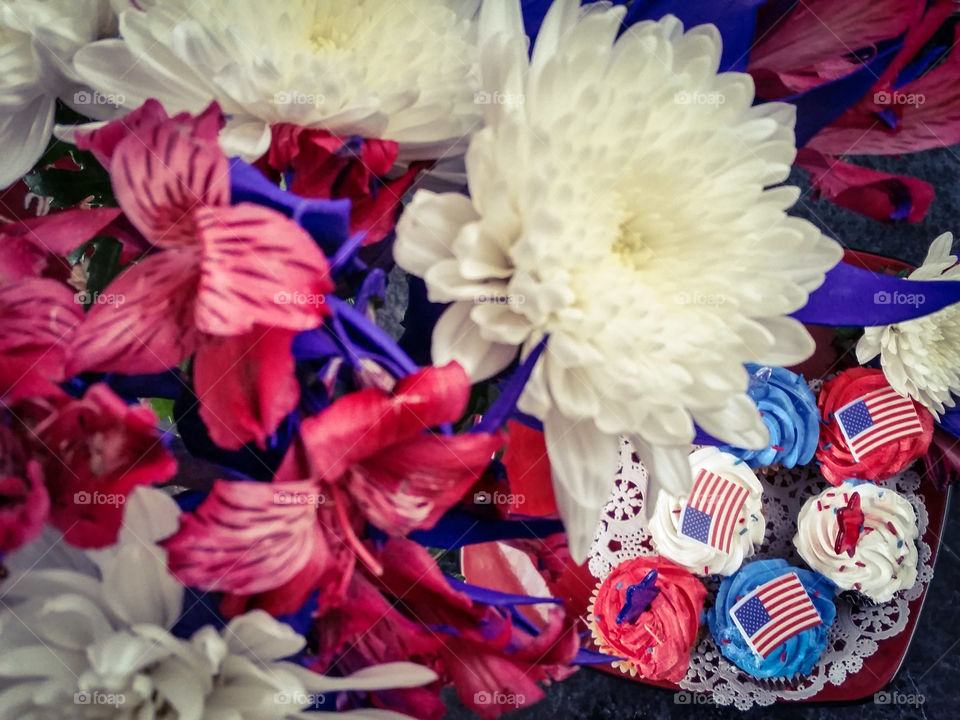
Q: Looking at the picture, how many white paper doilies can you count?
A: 1